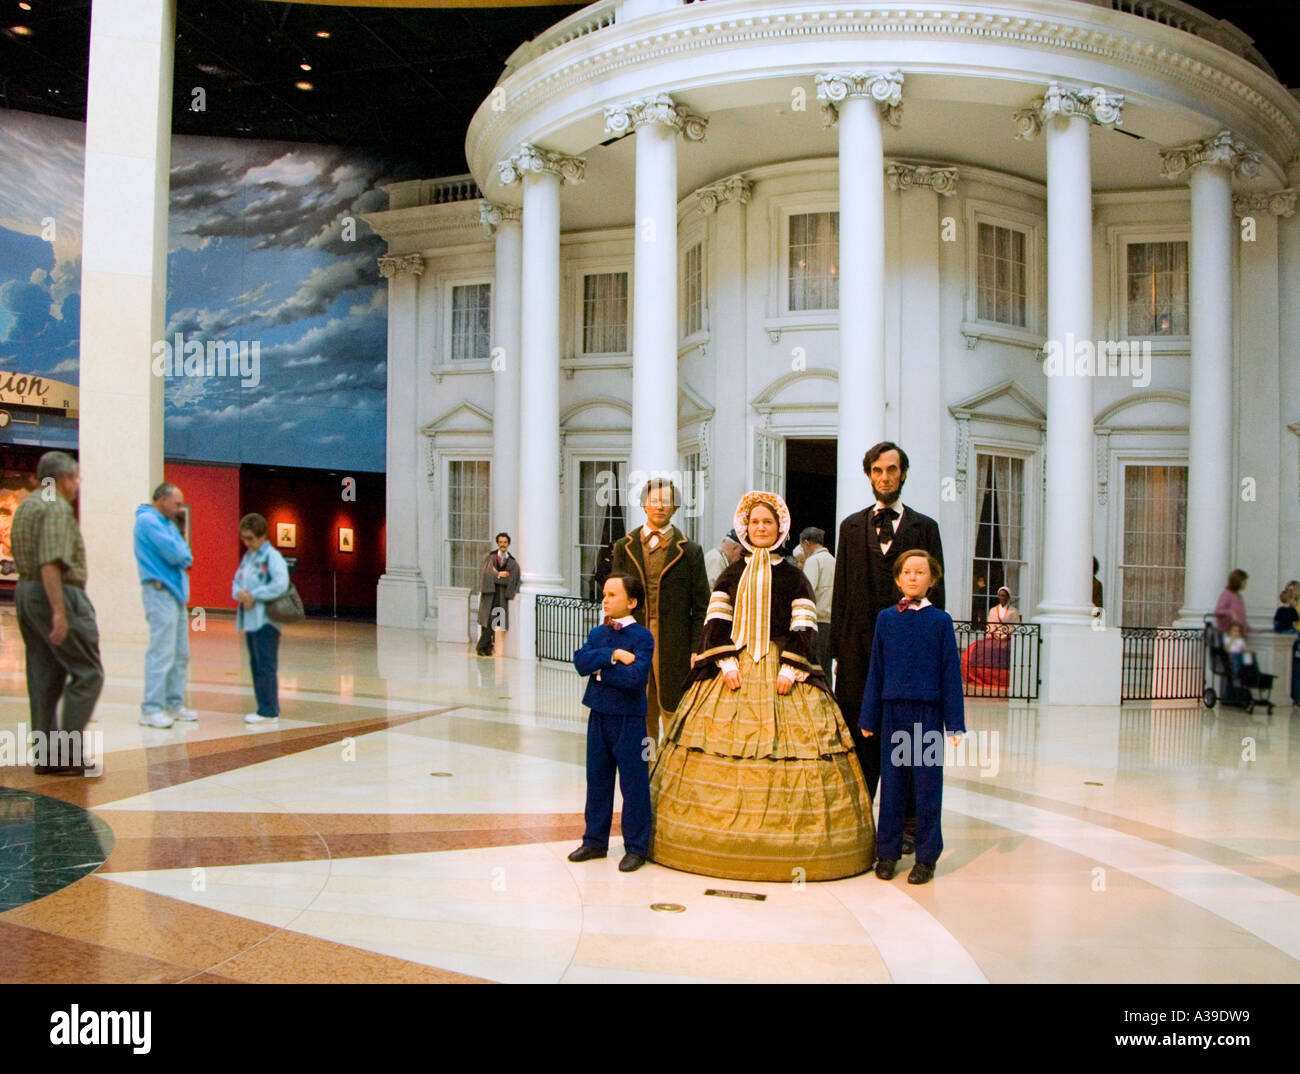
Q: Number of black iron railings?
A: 3